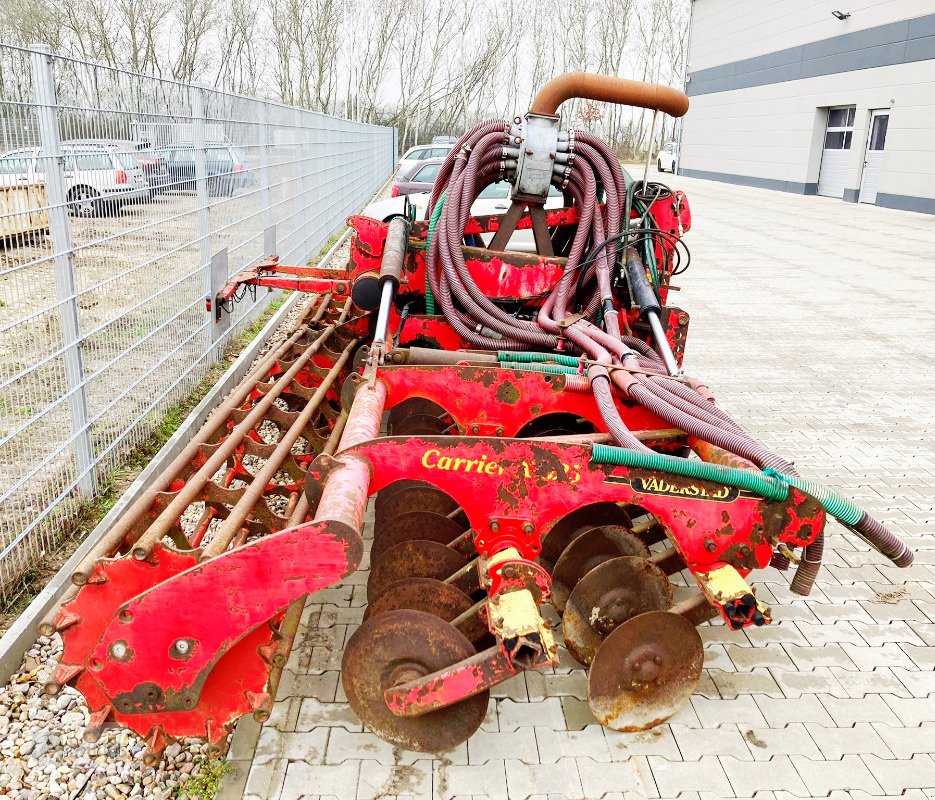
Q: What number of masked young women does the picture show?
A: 0